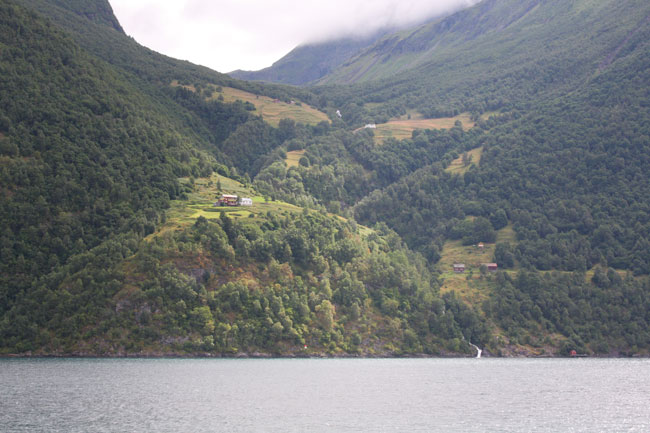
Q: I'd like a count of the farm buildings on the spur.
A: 2